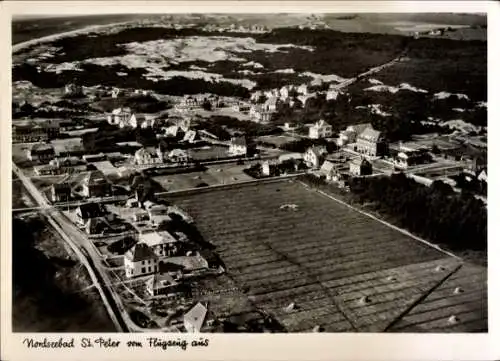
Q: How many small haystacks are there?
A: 7